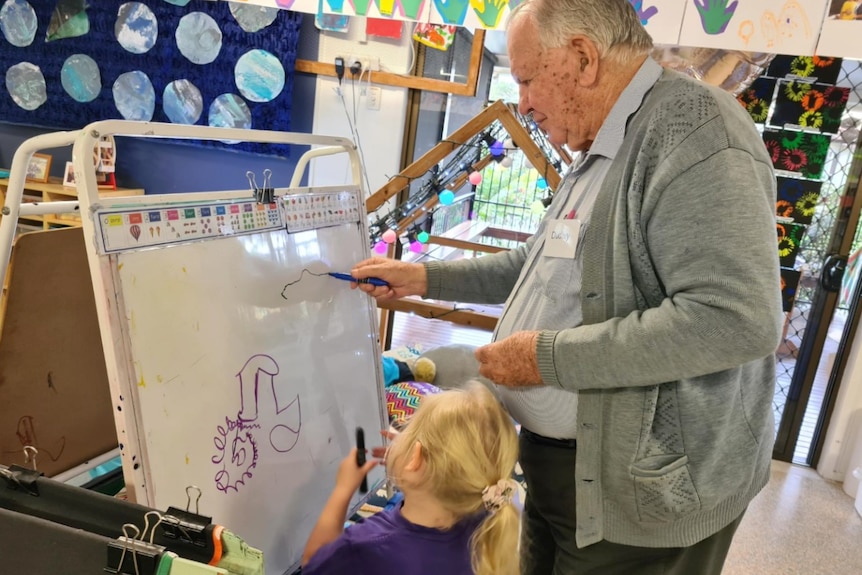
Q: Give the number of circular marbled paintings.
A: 10